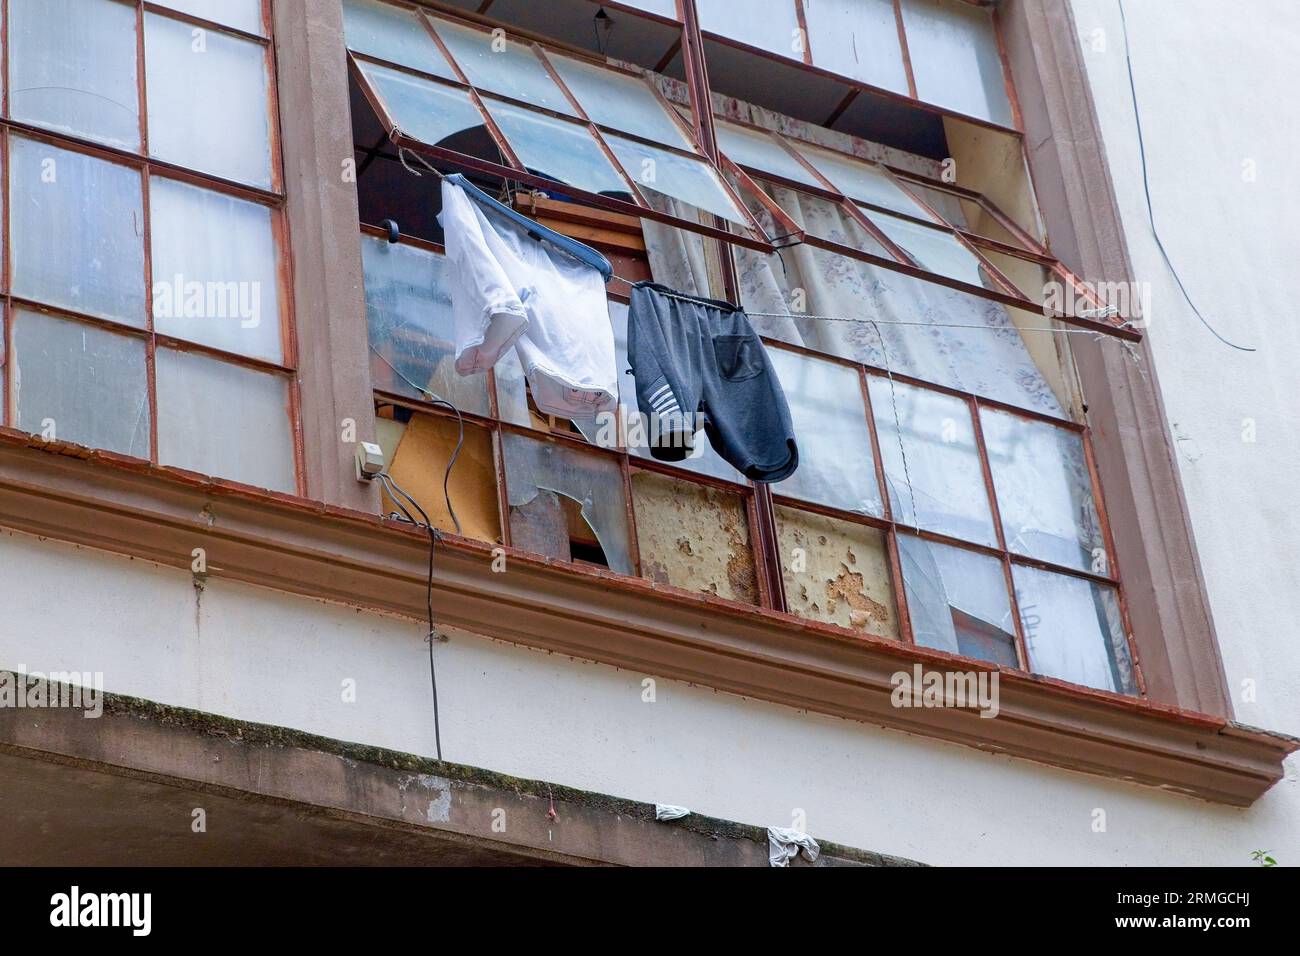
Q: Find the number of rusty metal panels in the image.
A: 2